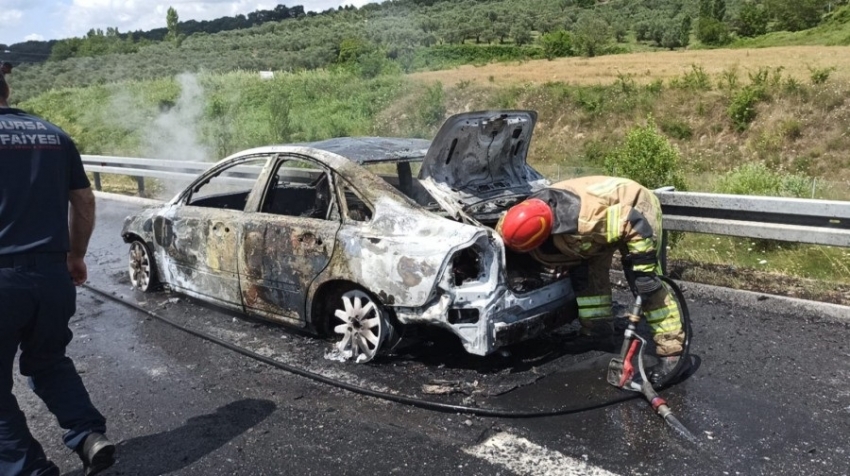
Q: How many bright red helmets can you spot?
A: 1